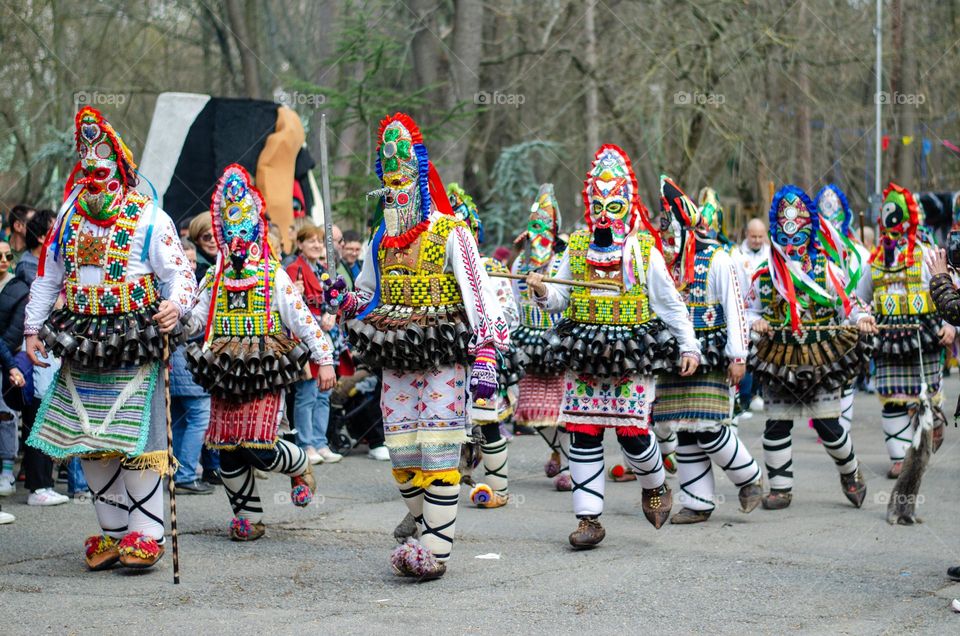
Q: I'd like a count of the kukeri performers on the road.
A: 11